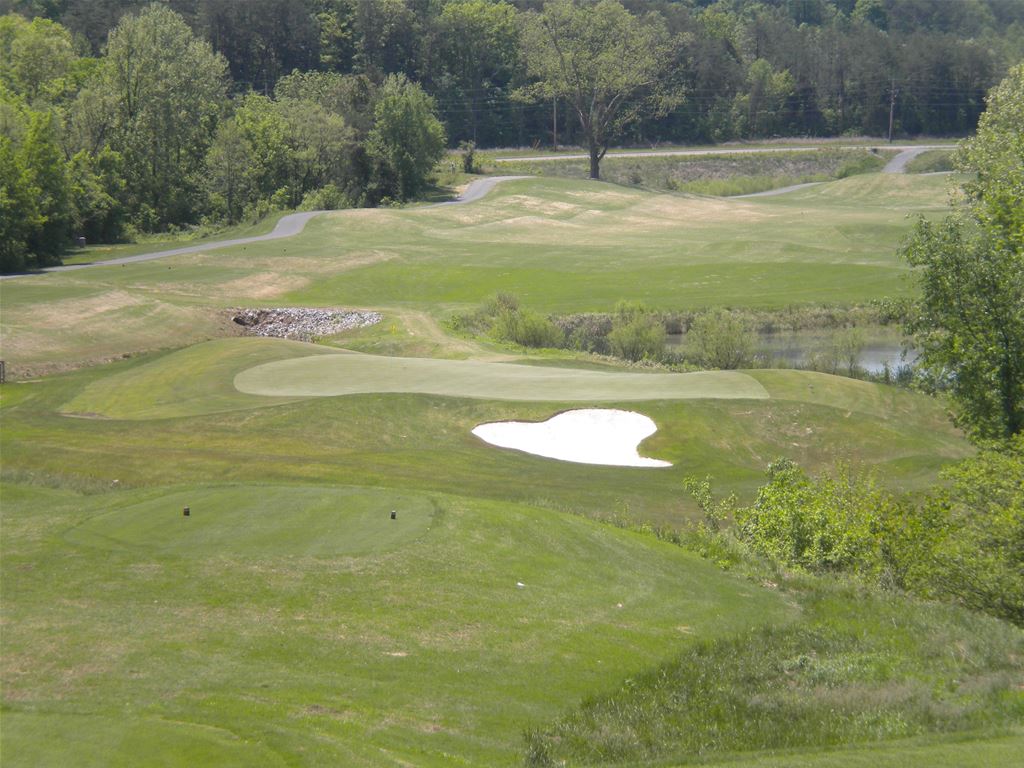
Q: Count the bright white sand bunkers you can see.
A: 1